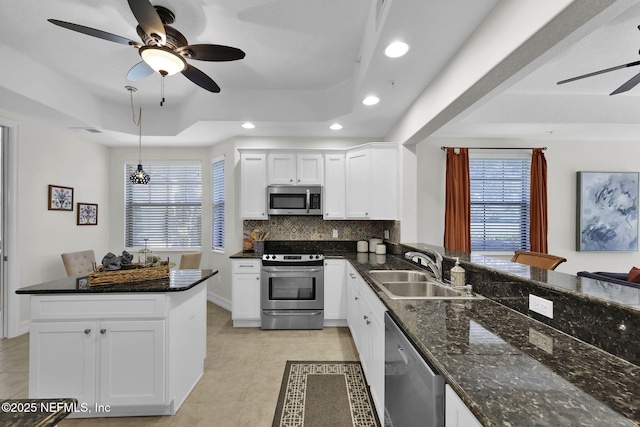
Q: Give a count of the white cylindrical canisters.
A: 3